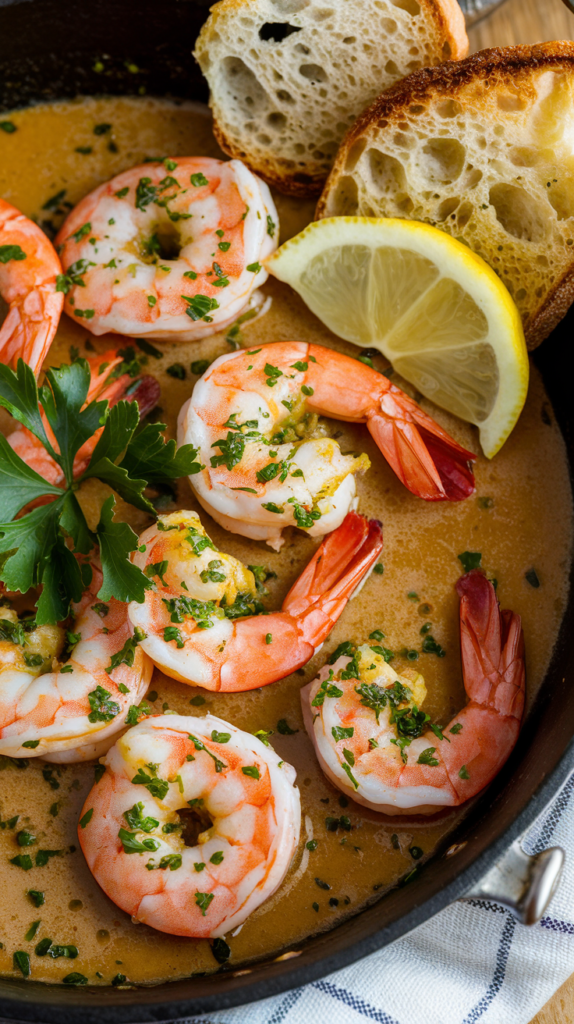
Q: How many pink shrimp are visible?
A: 8